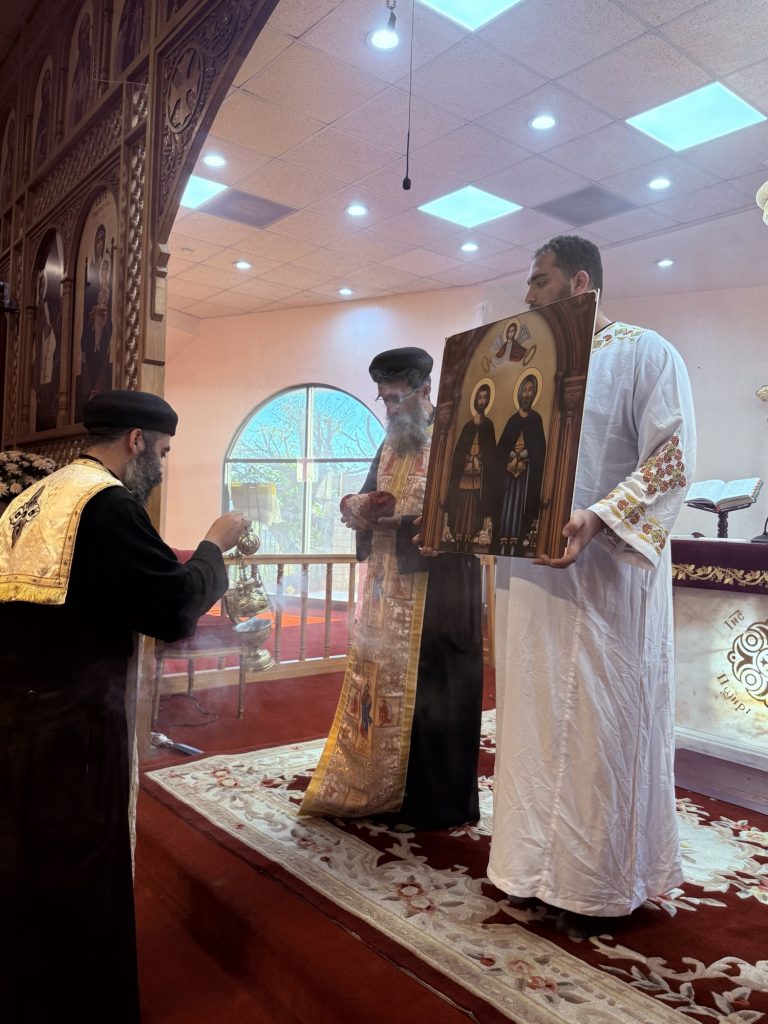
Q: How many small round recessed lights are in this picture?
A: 9